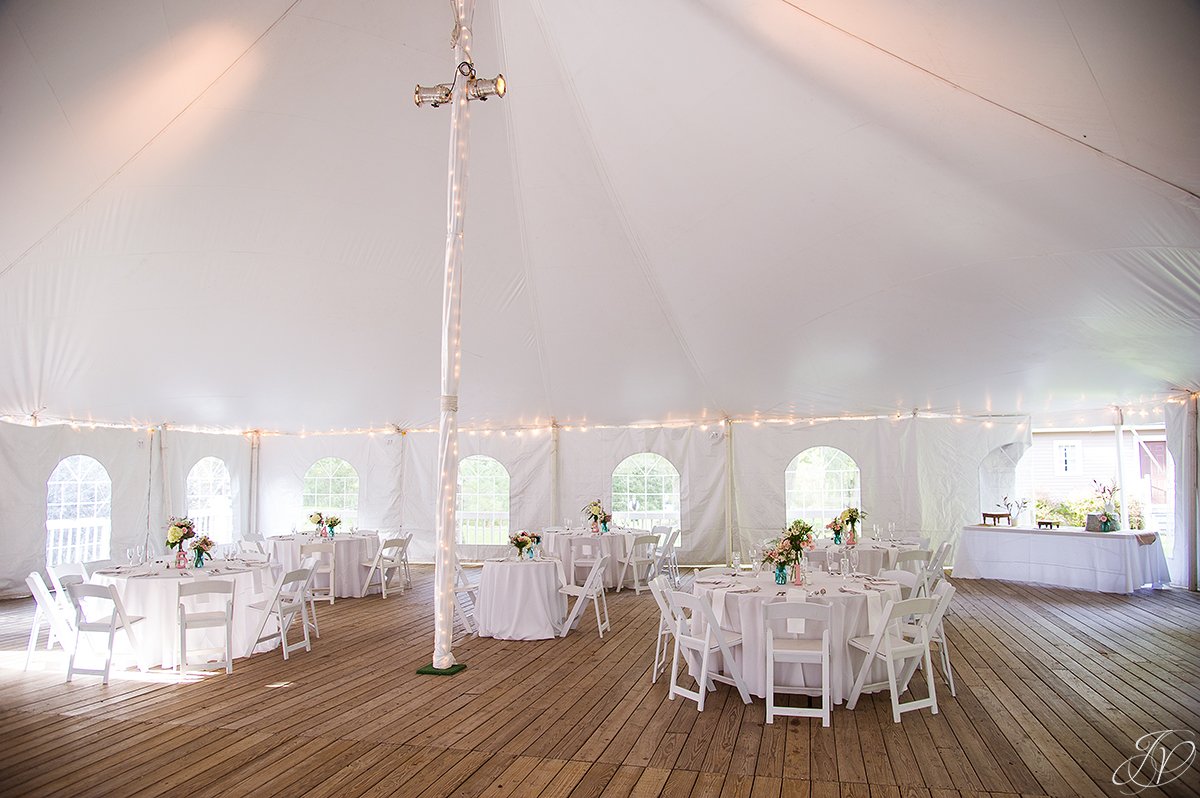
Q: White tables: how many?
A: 7